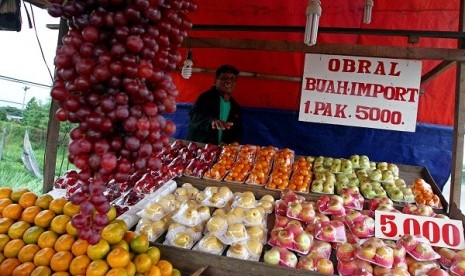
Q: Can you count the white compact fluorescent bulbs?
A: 3